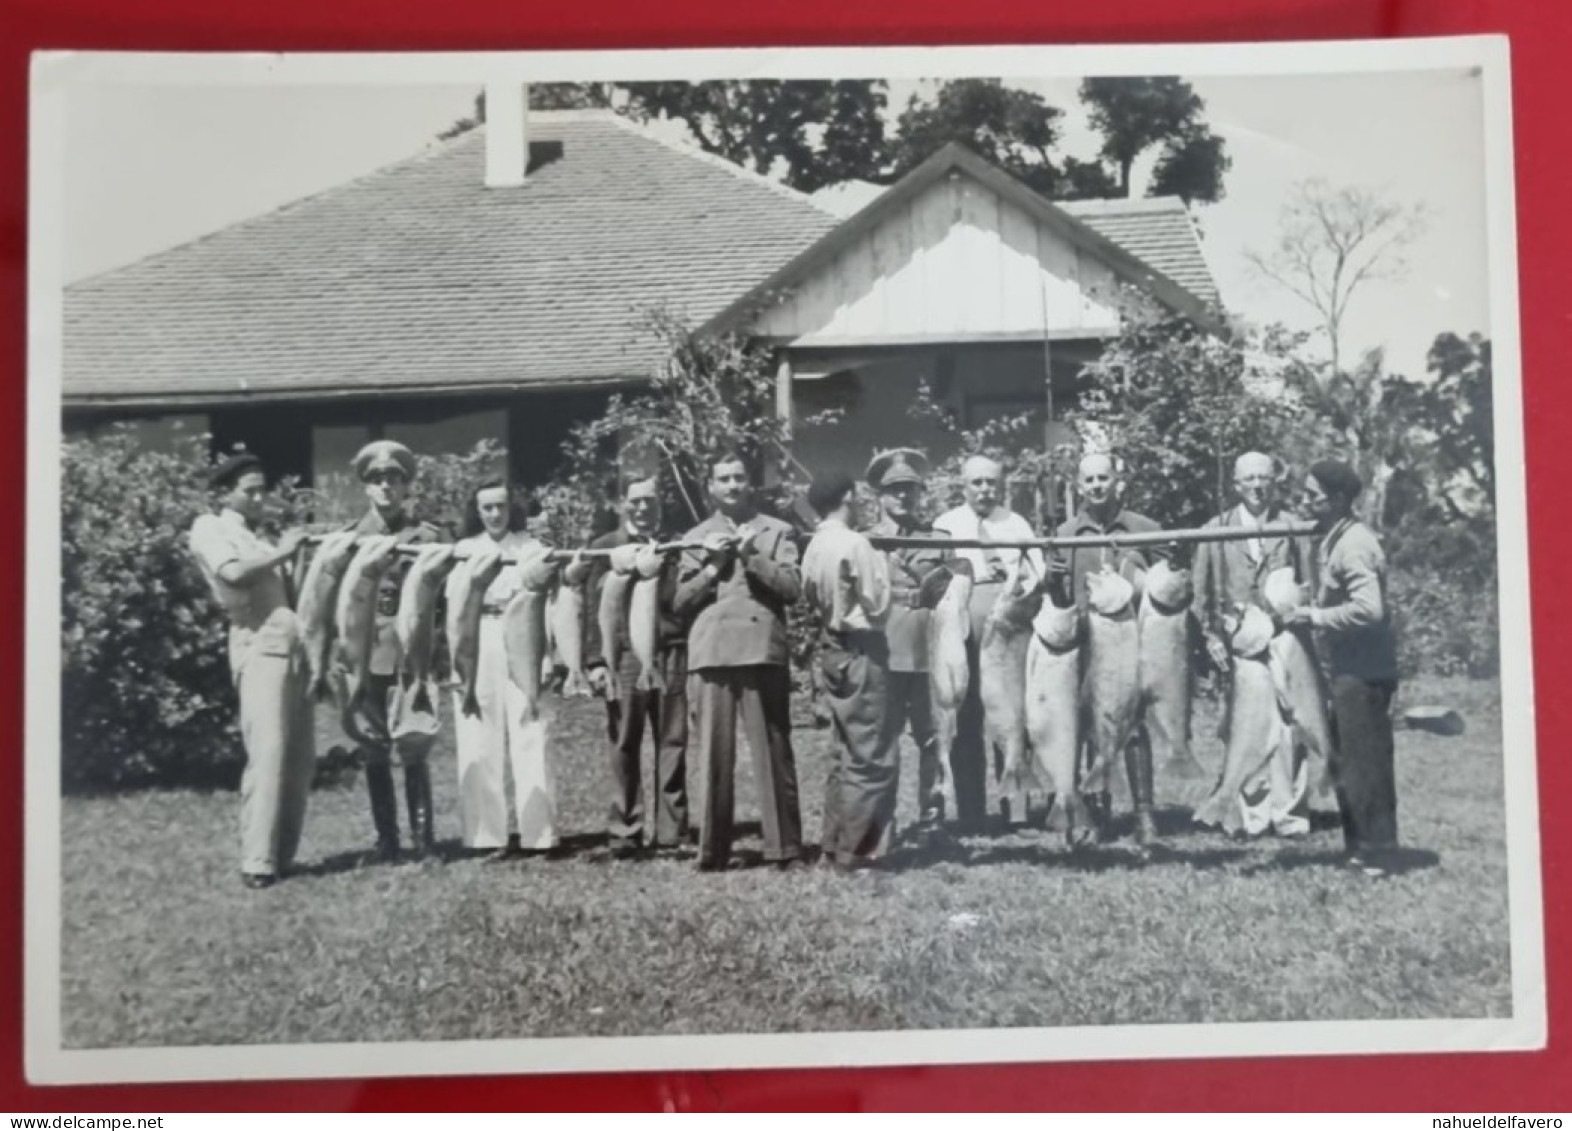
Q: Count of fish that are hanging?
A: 15